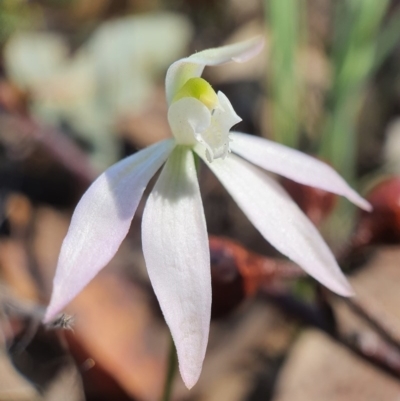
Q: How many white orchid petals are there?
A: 5